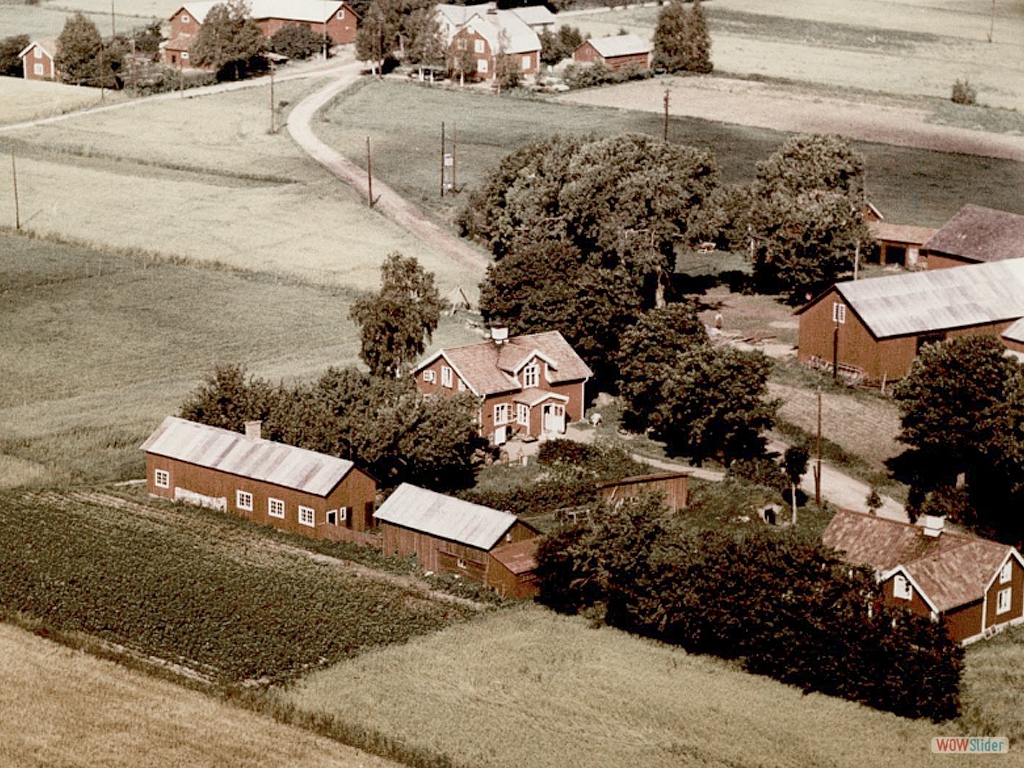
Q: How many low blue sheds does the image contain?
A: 0